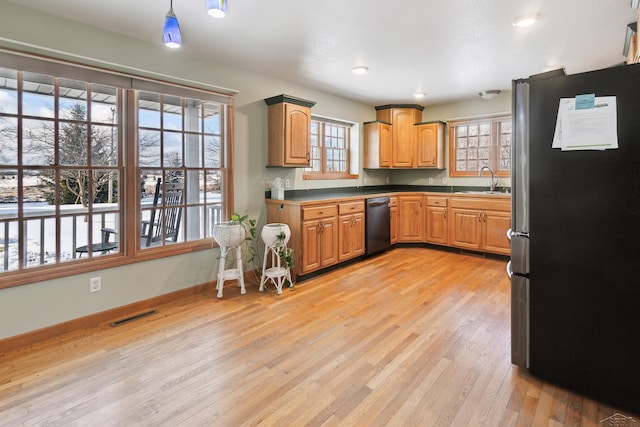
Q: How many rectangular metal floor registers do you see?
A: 1